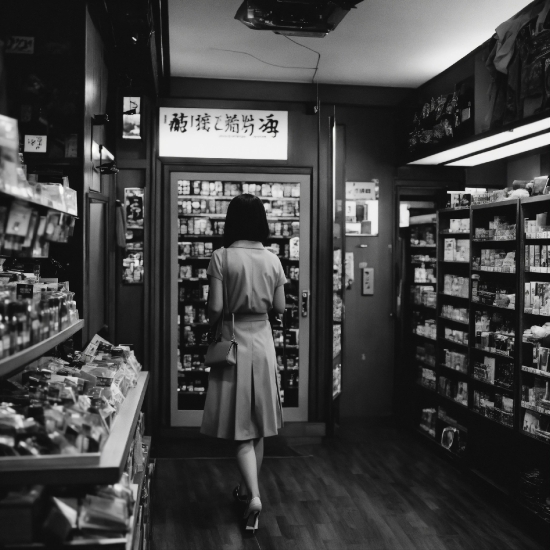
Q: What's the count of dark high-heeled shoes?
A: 1